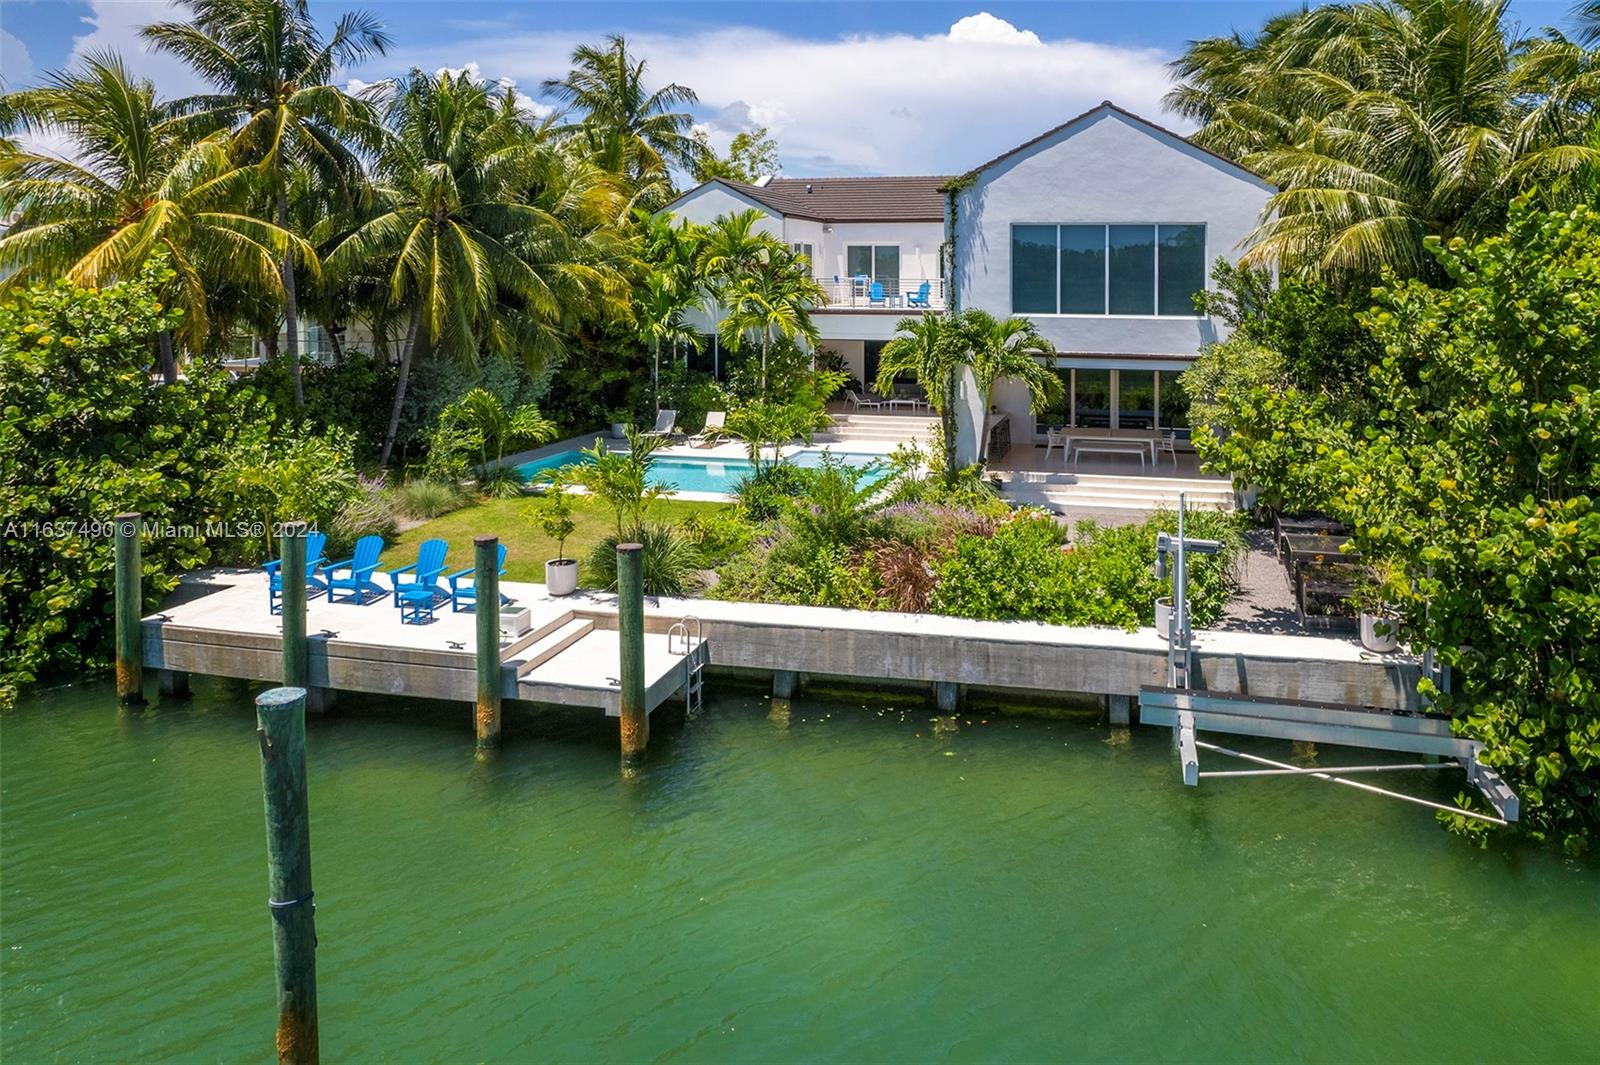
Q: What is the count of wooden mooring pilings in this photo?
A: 5